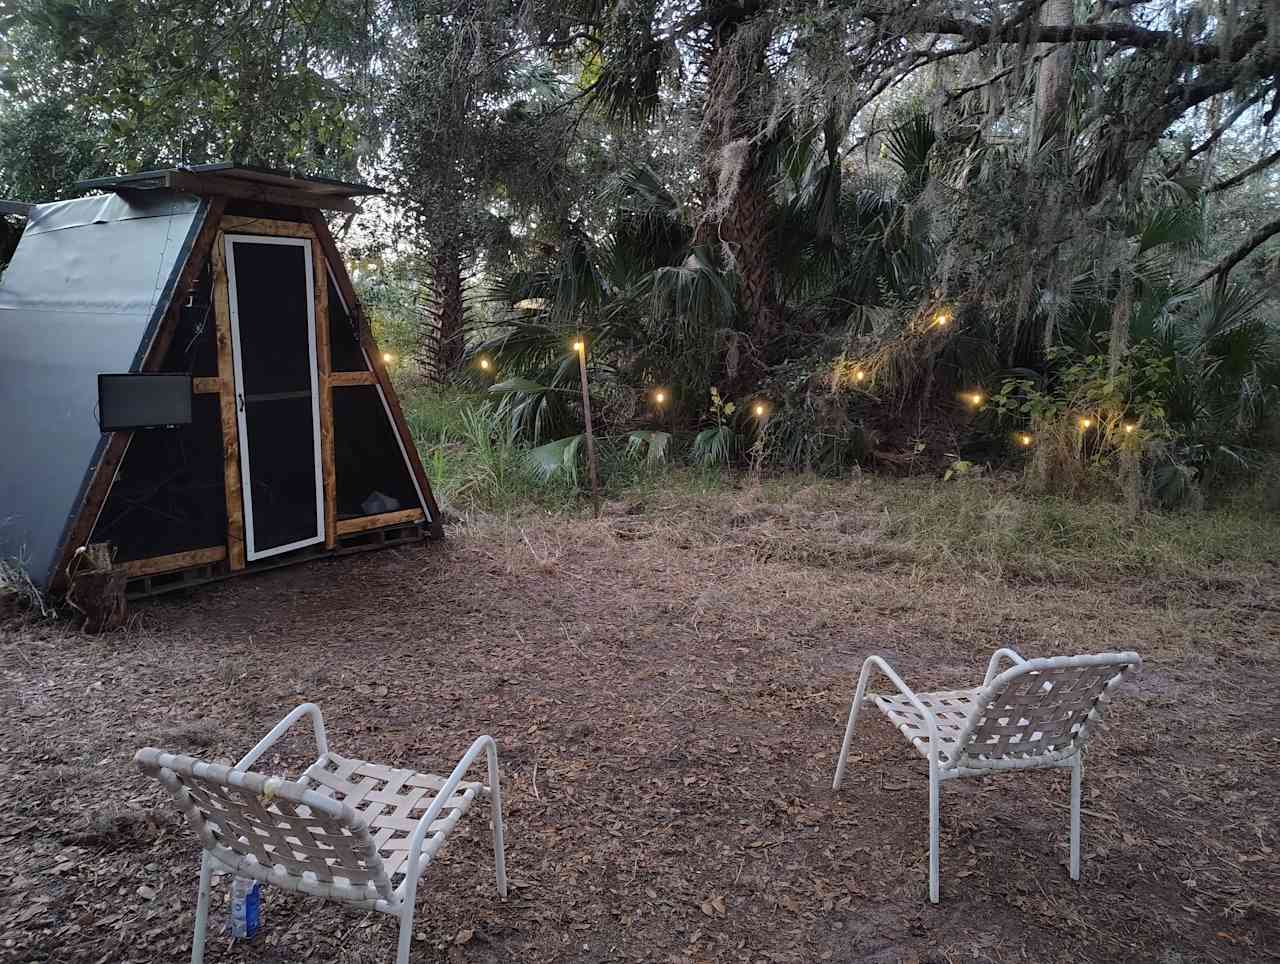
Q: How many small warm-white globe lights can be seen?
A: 11